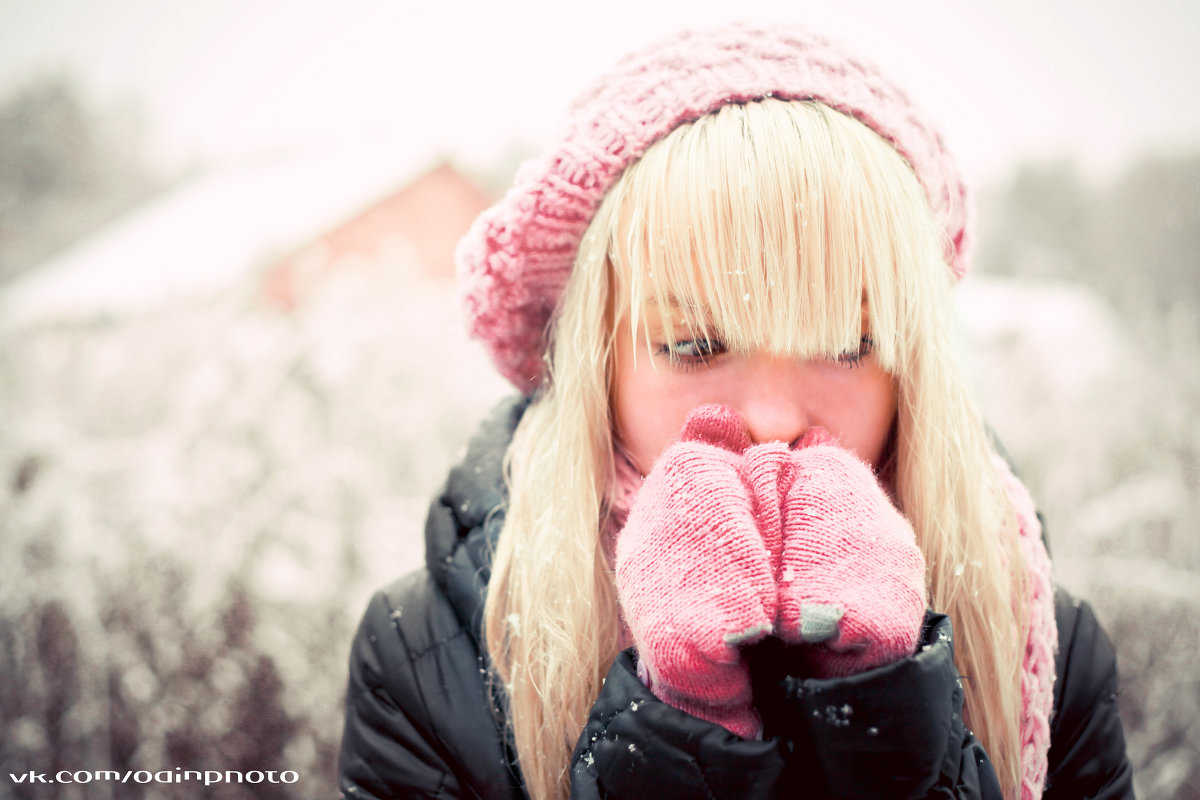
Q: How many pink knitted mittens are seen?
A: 2